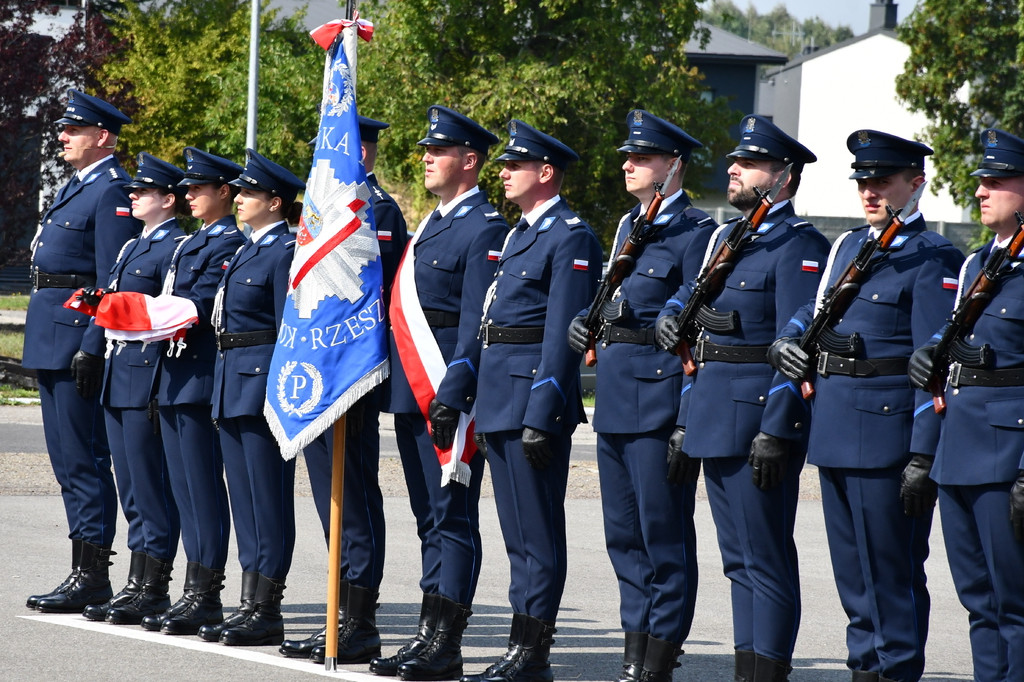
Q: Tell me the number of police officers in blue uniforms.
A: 11